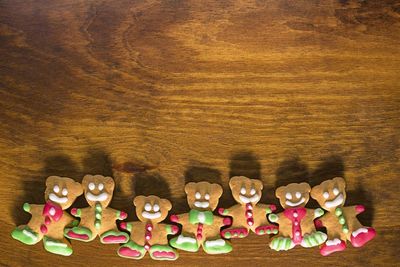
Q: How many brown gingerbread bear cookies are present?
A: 7